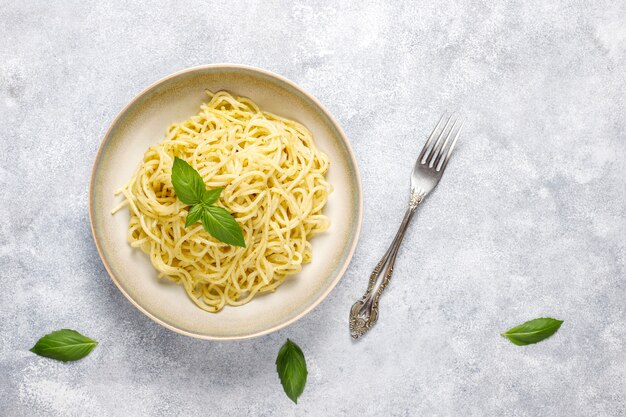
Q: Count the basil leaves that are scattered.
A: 3